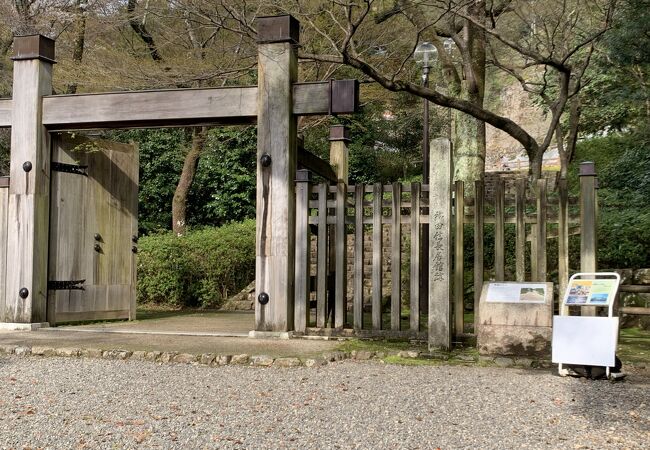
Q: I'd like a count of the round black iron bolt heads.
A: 8